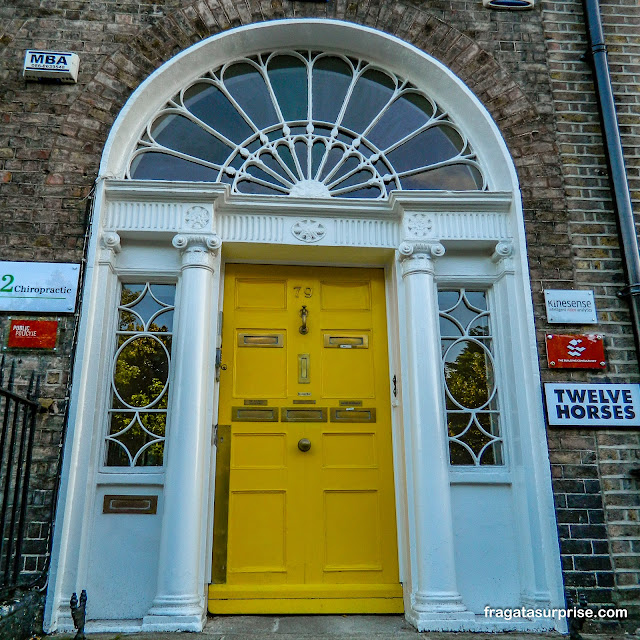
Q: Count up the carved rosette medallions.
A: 3